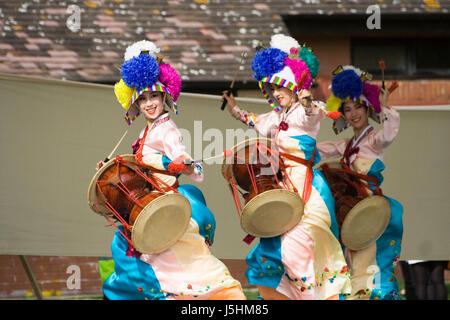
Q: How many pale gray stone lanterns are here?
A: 0